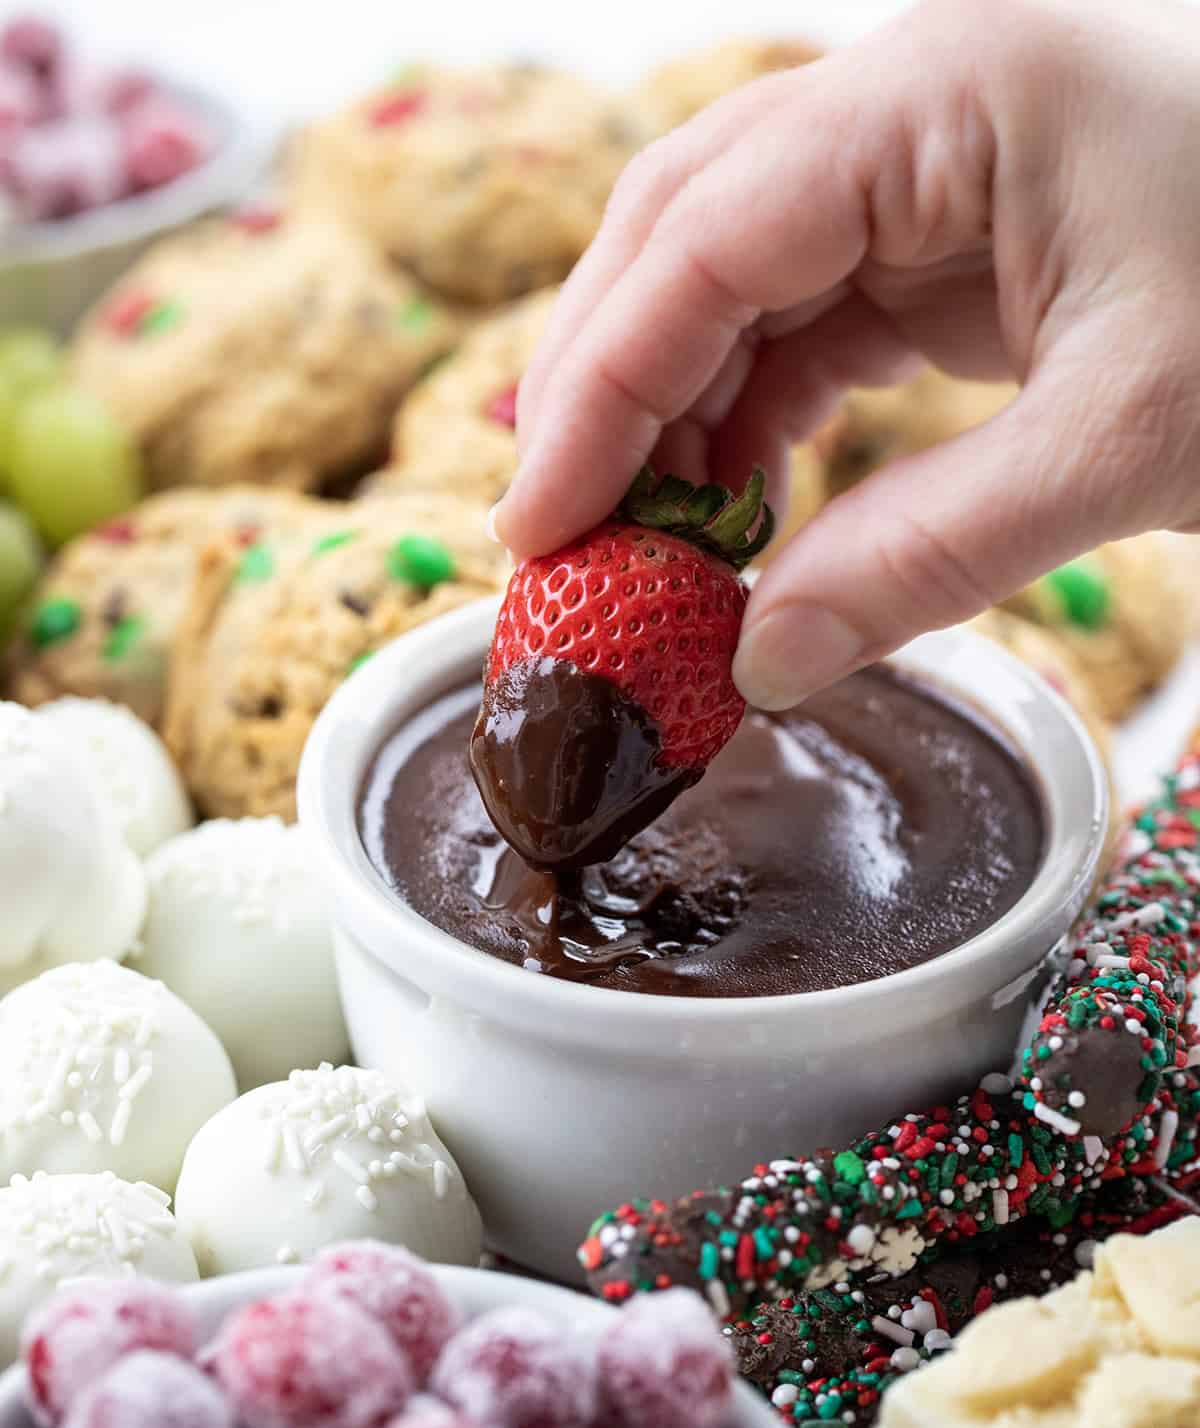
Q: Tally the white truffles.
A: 6